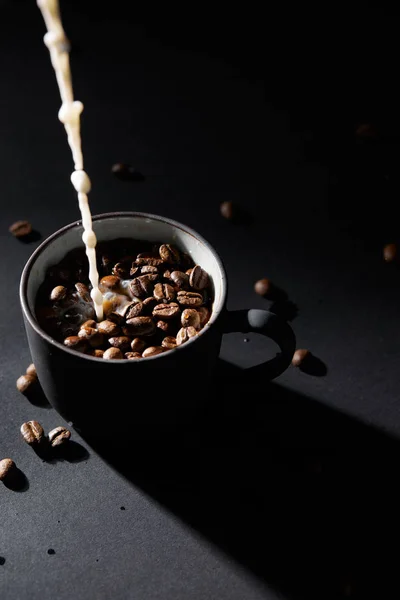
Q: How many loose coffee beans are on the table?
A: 12